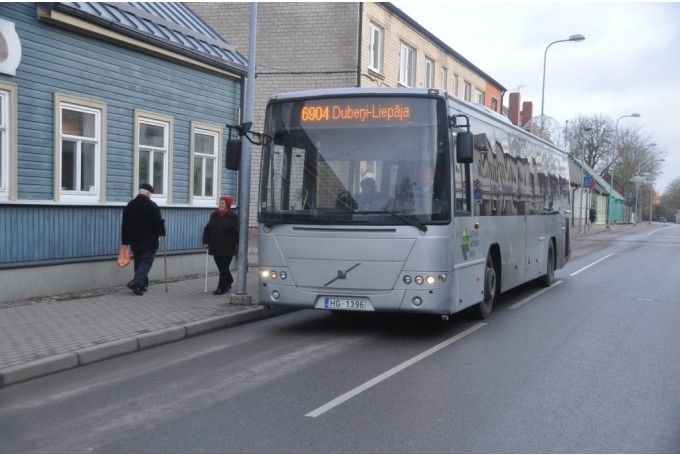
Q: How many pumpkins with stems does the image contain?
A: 0